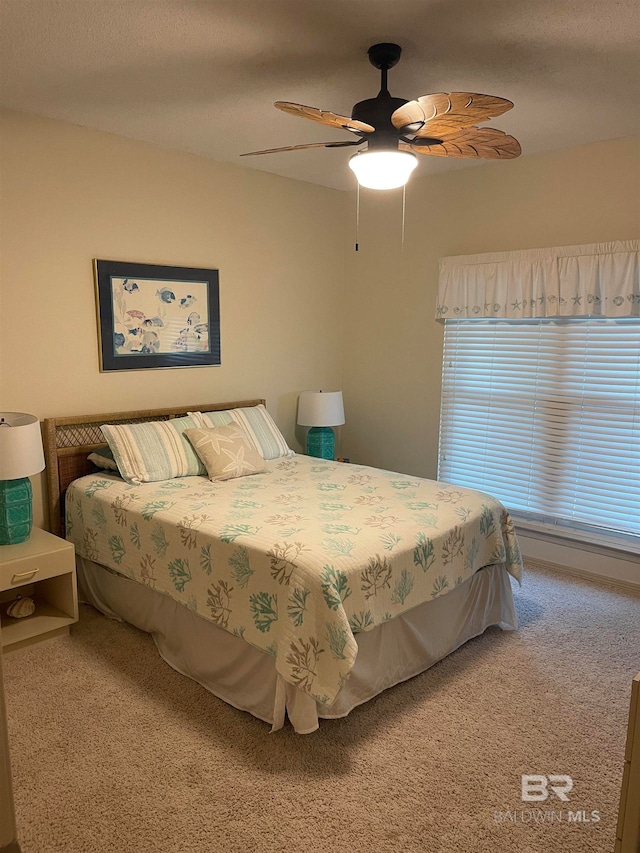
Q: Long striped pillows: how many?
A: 2